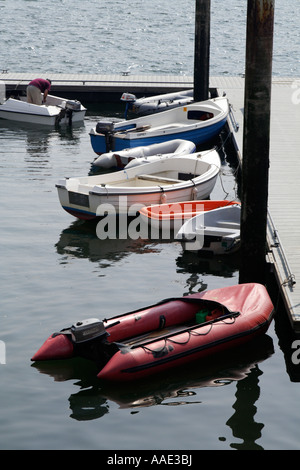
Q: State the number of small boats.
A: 8